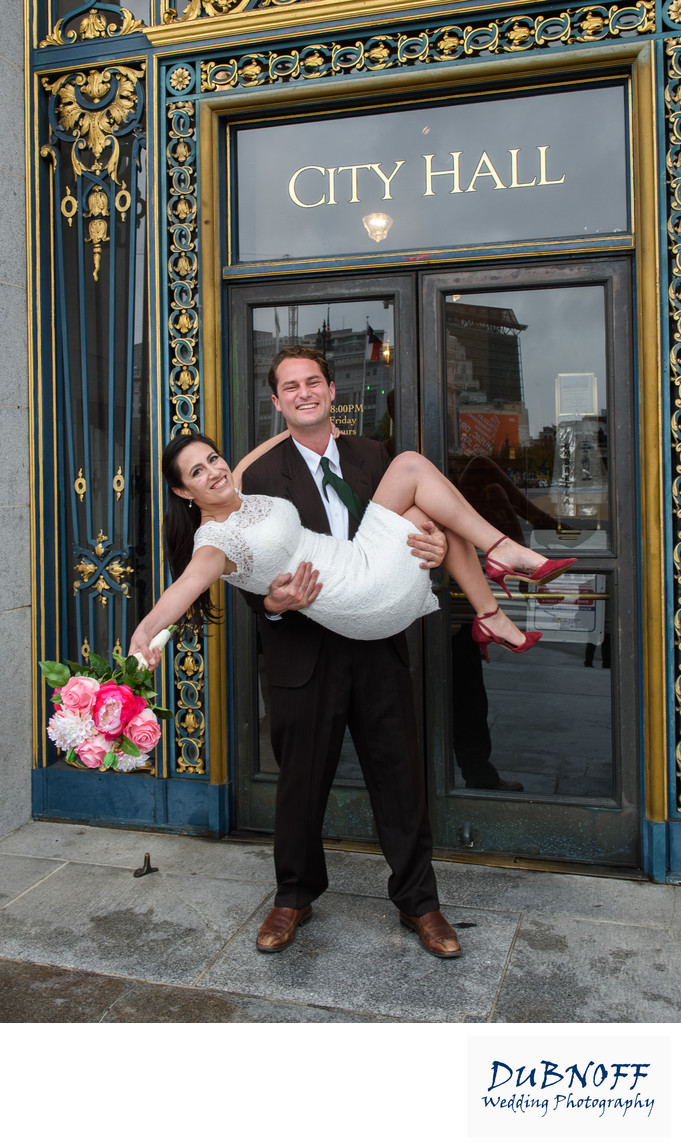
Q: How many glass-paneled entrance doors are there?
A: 2